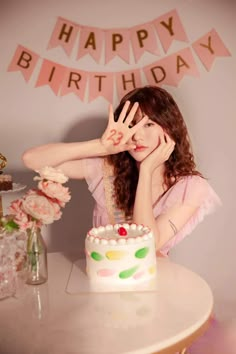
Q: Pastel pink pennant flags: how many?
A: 13